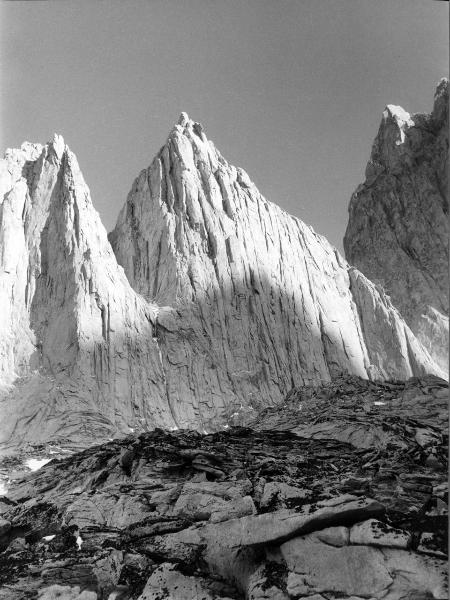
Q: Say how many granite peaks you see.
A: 3